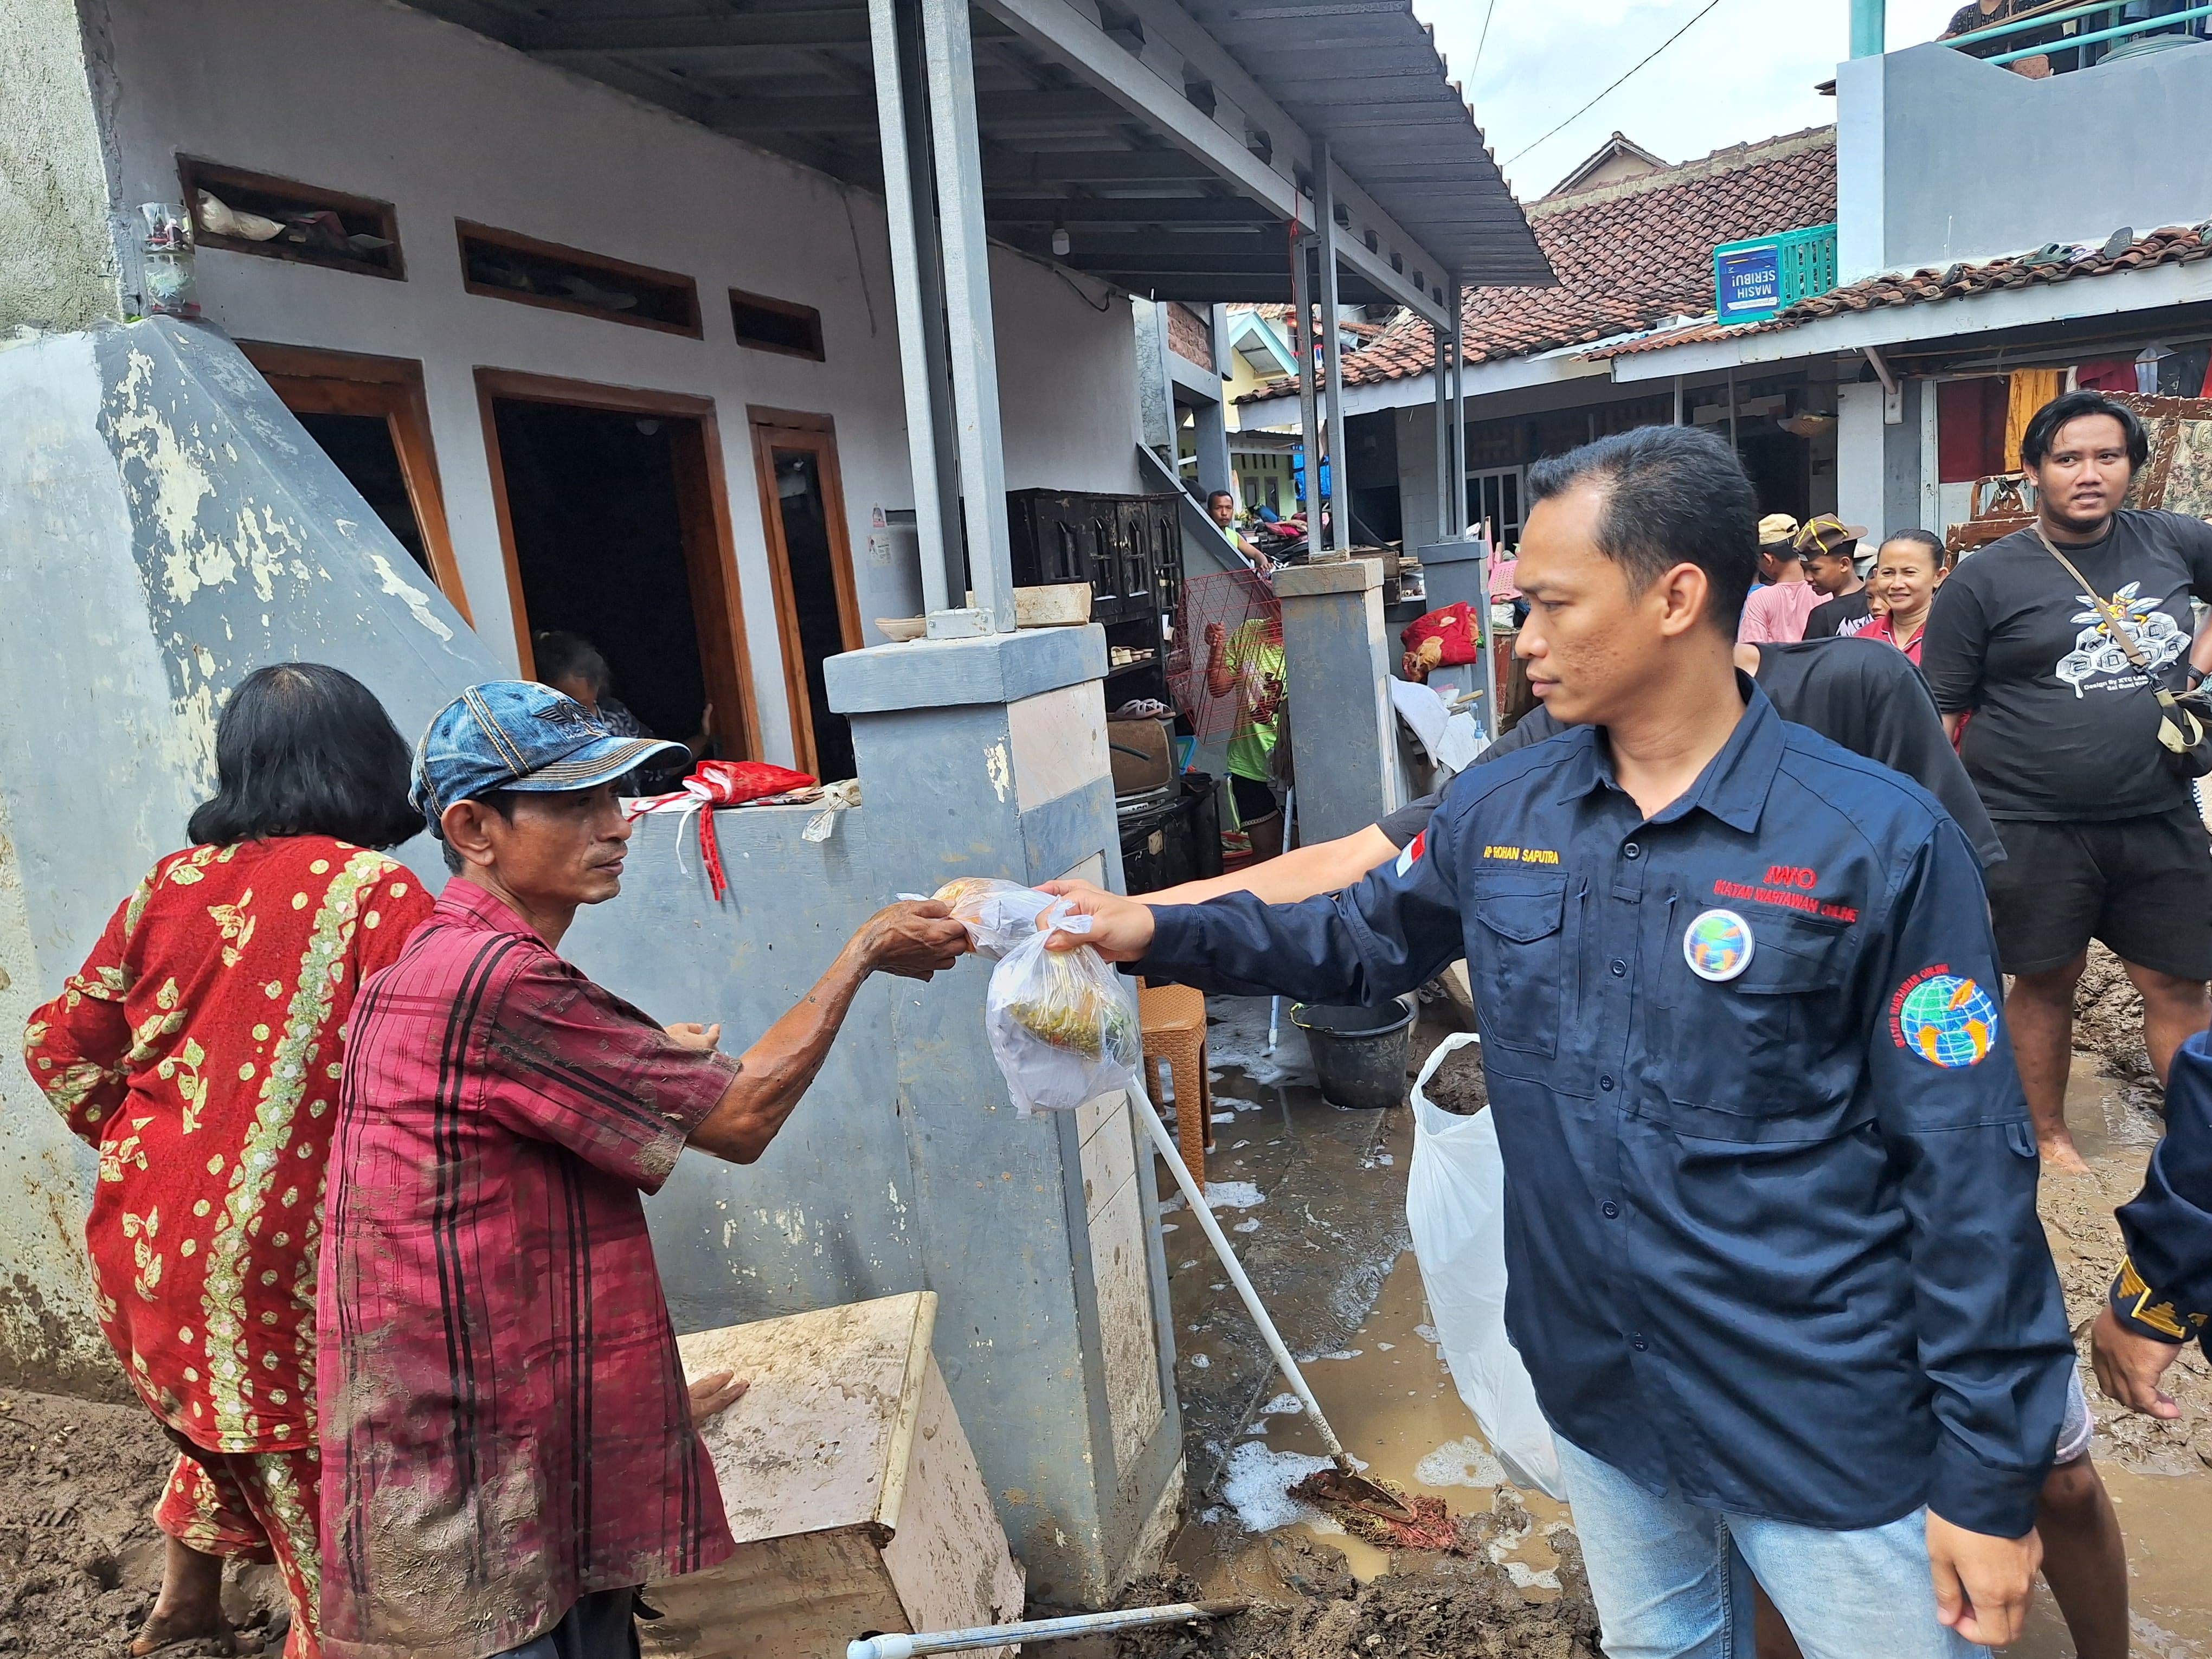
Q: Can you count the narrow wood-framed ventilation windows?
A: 3